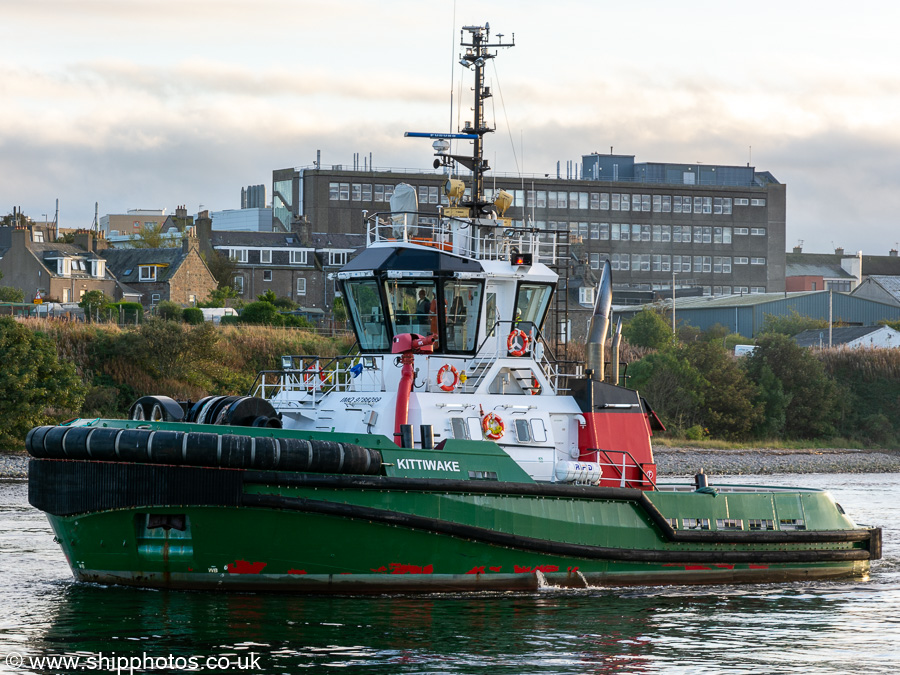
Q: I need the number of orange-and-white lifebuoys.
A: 5